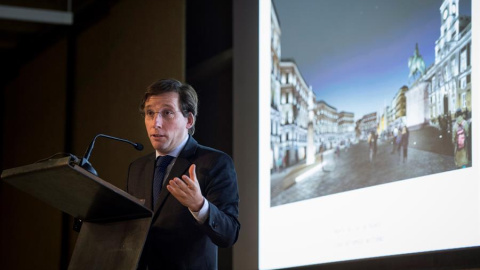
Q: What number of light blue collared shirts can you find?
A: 1